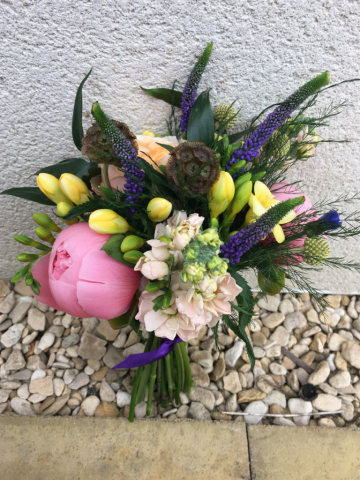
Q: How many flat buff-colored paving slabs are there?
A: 2